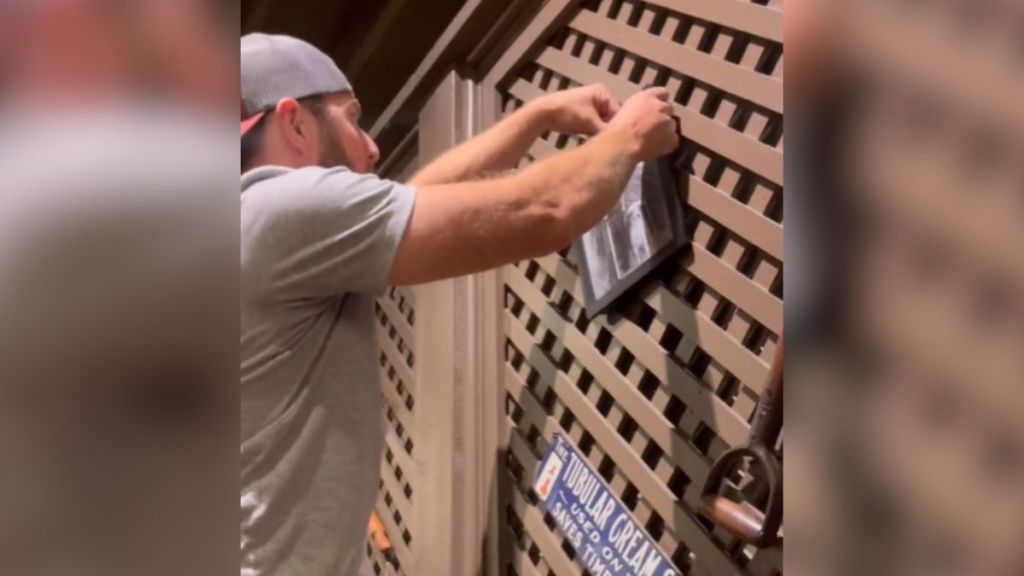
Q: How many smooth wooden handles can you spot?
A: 1